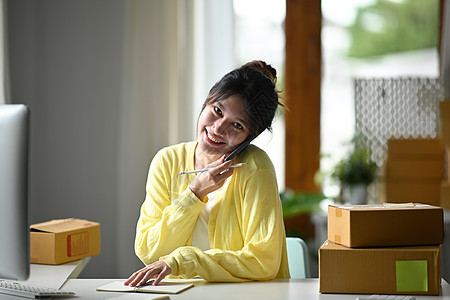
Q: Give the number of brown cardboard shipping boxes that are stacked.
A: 2